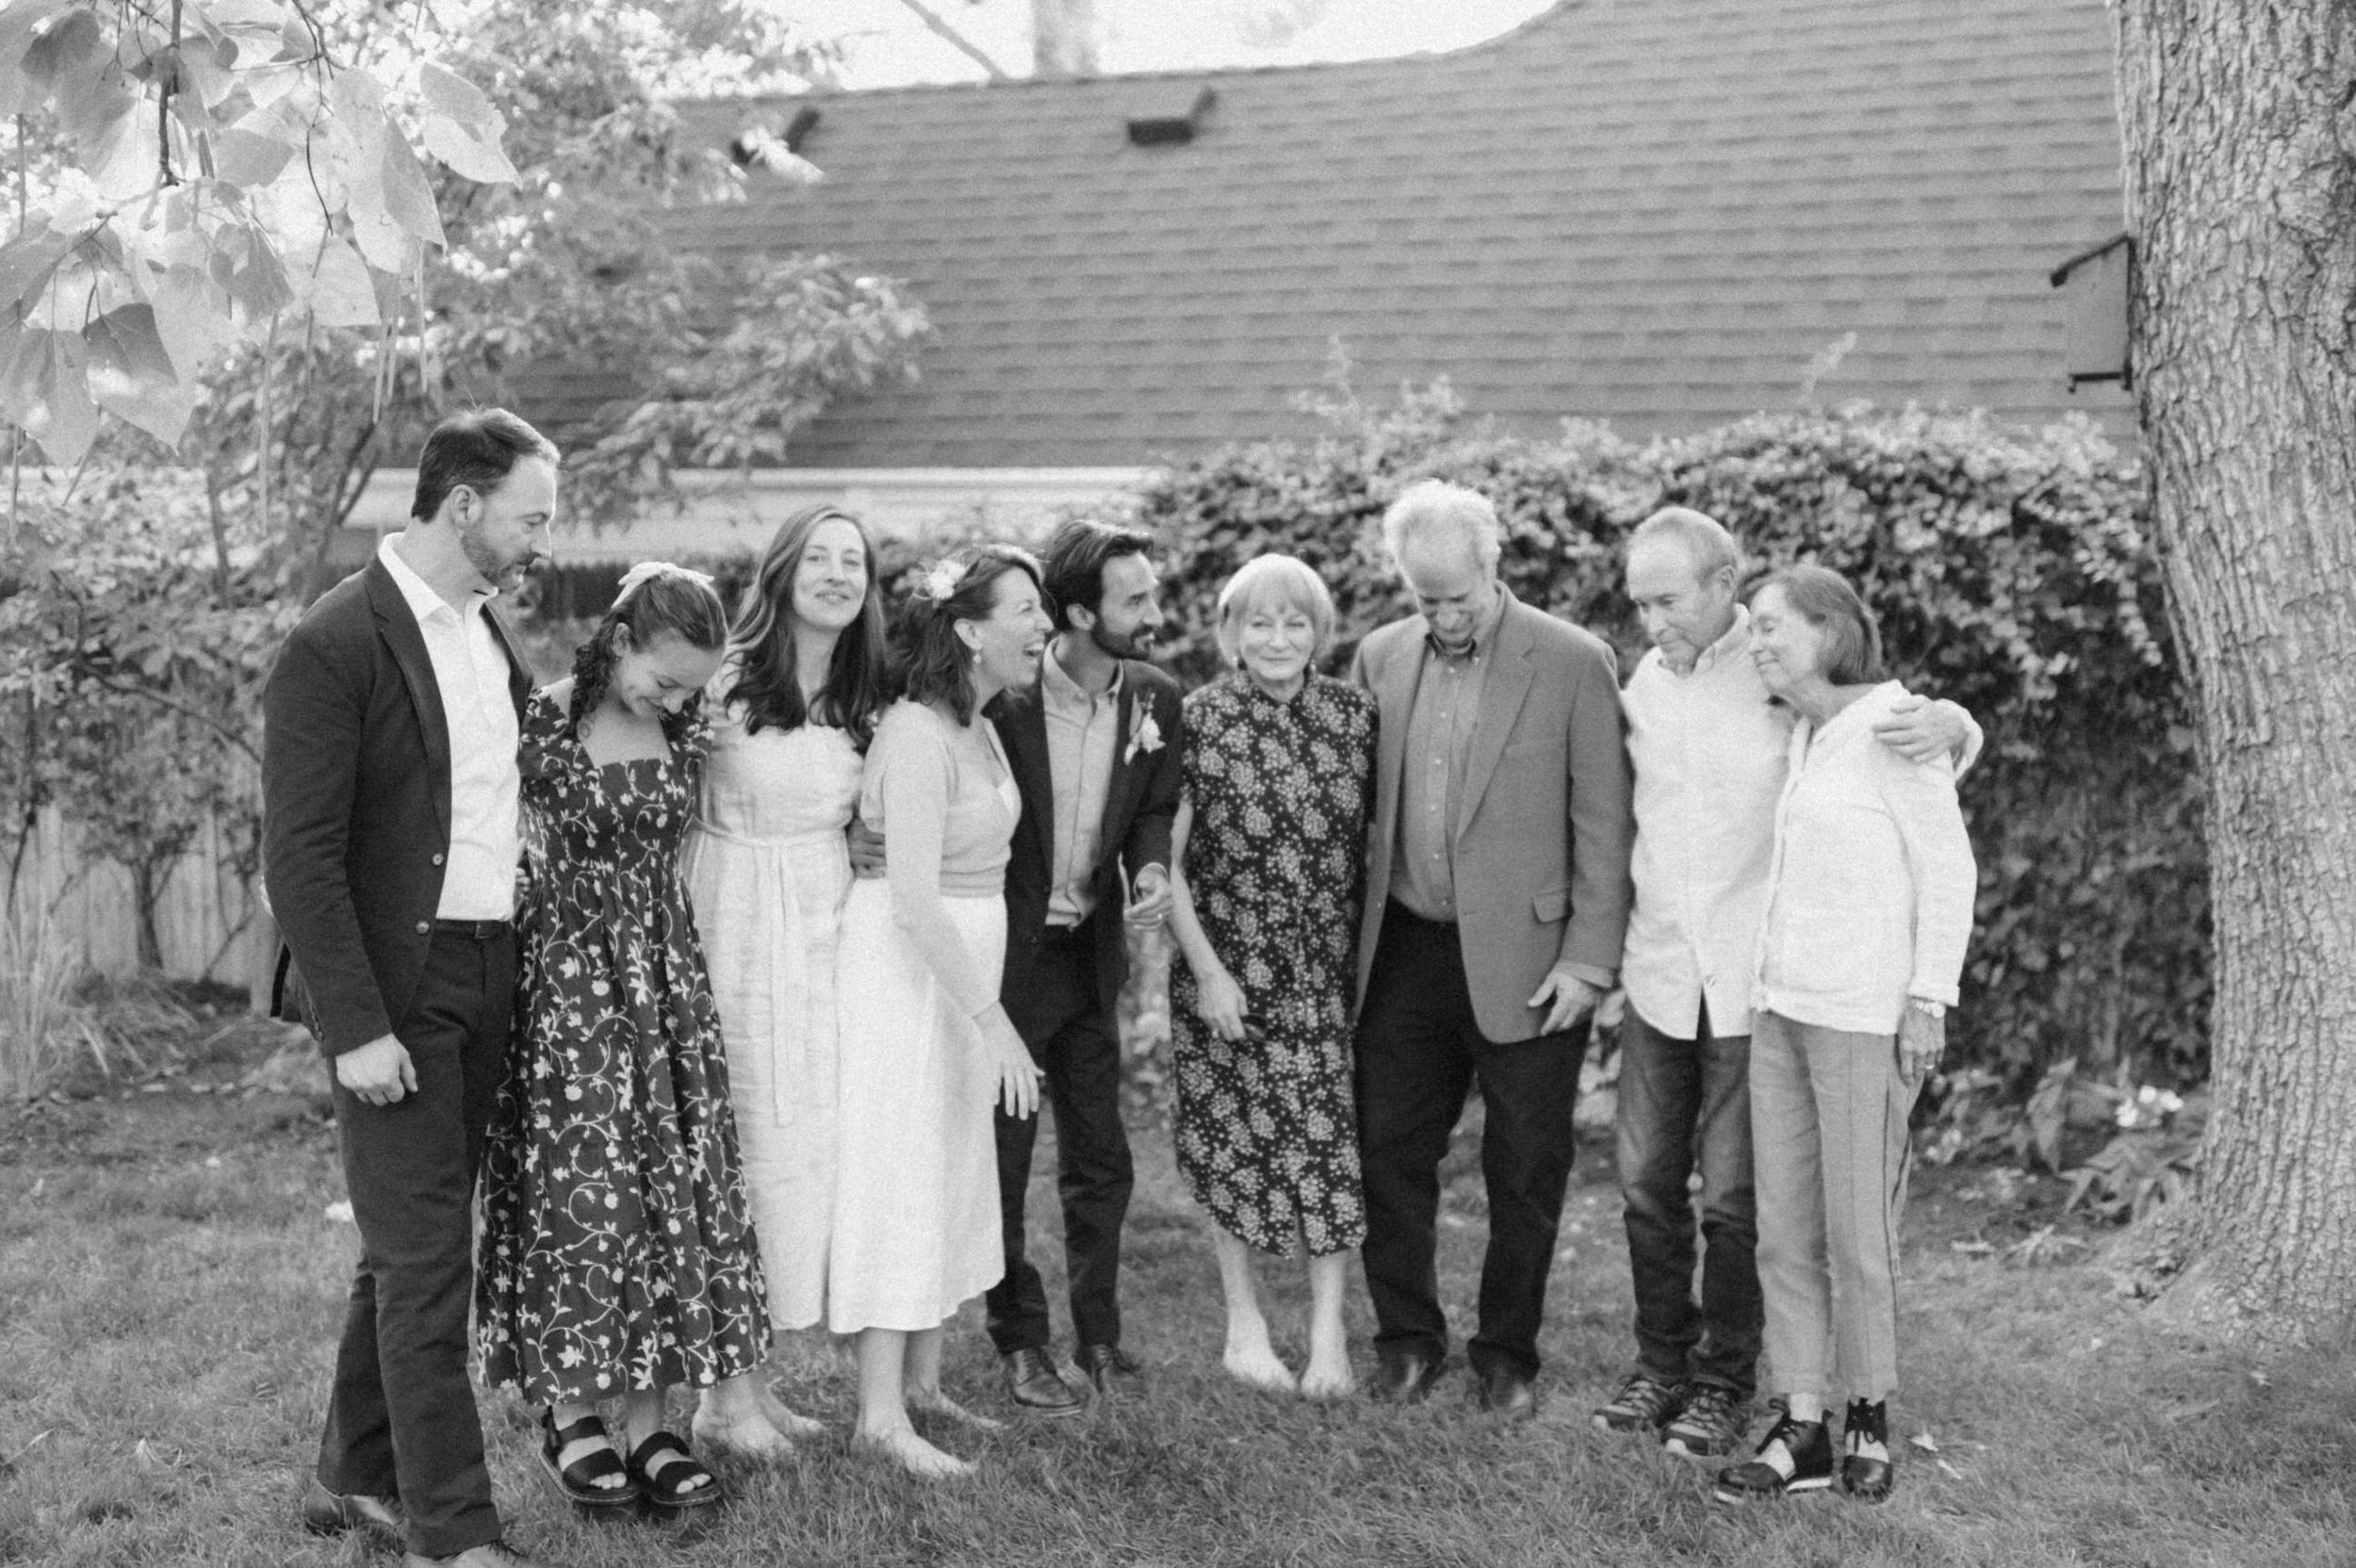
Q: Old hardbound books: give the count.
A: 0